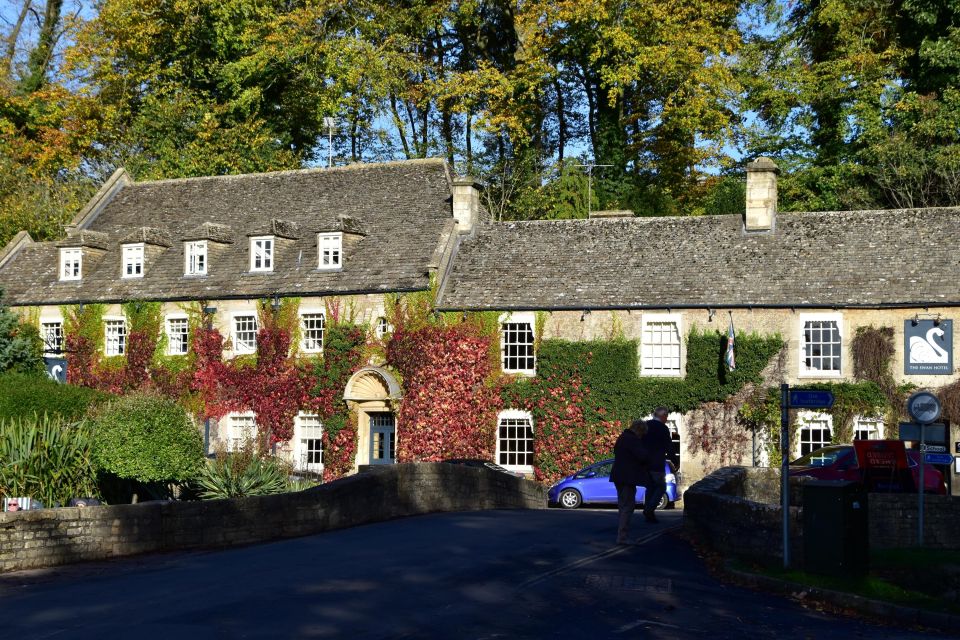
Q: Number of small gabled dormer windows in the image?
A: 5